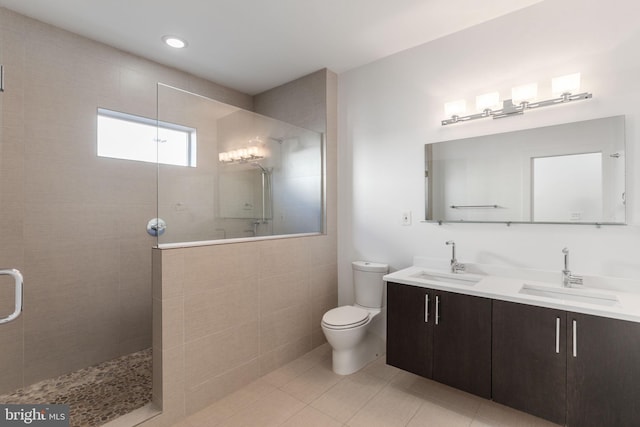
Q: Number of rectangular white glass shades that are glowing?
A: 4